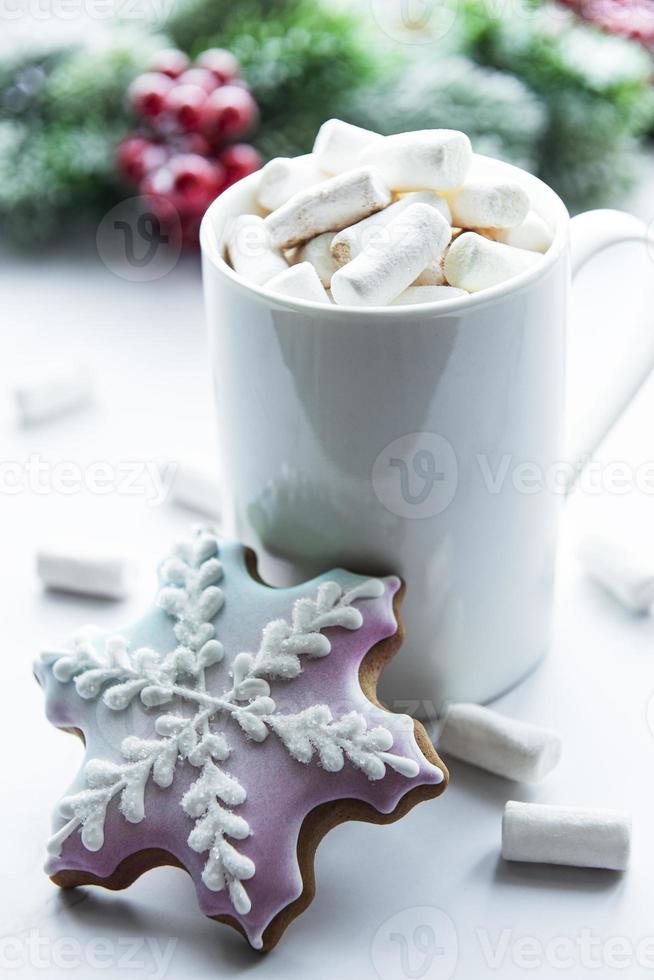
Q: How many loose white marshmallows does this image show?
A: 6